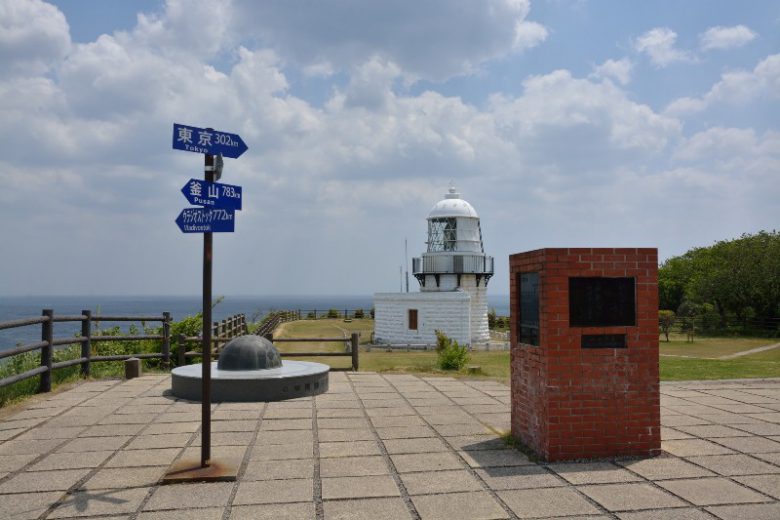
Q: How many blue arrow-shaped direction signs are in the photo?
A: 3